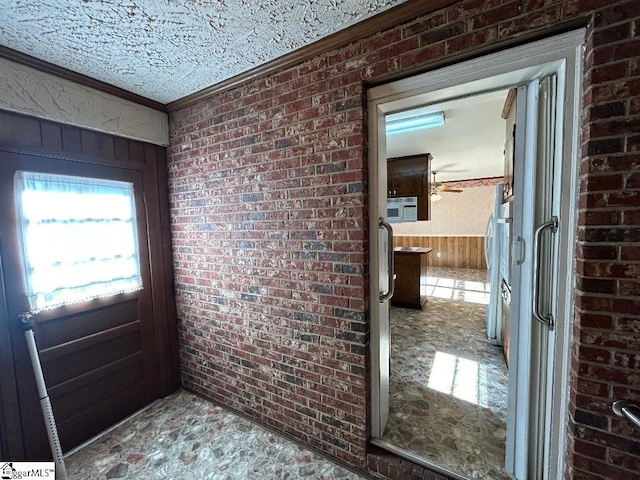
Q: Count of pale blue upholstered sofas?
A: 0